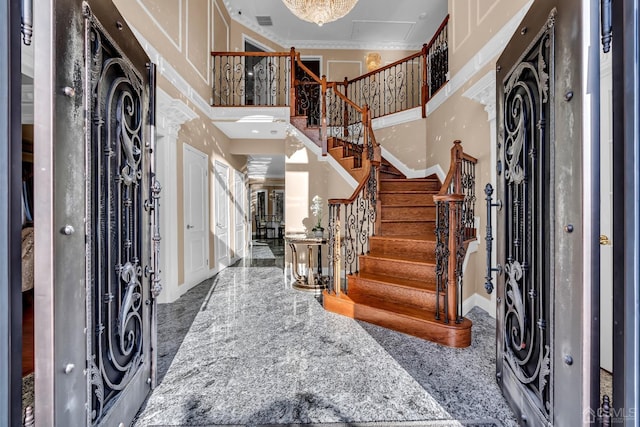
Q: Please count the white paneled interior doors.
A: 3